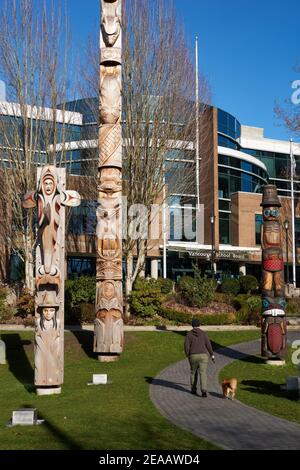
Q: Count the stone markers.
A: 3